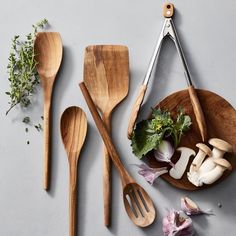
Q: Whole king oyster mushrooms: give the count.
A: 3